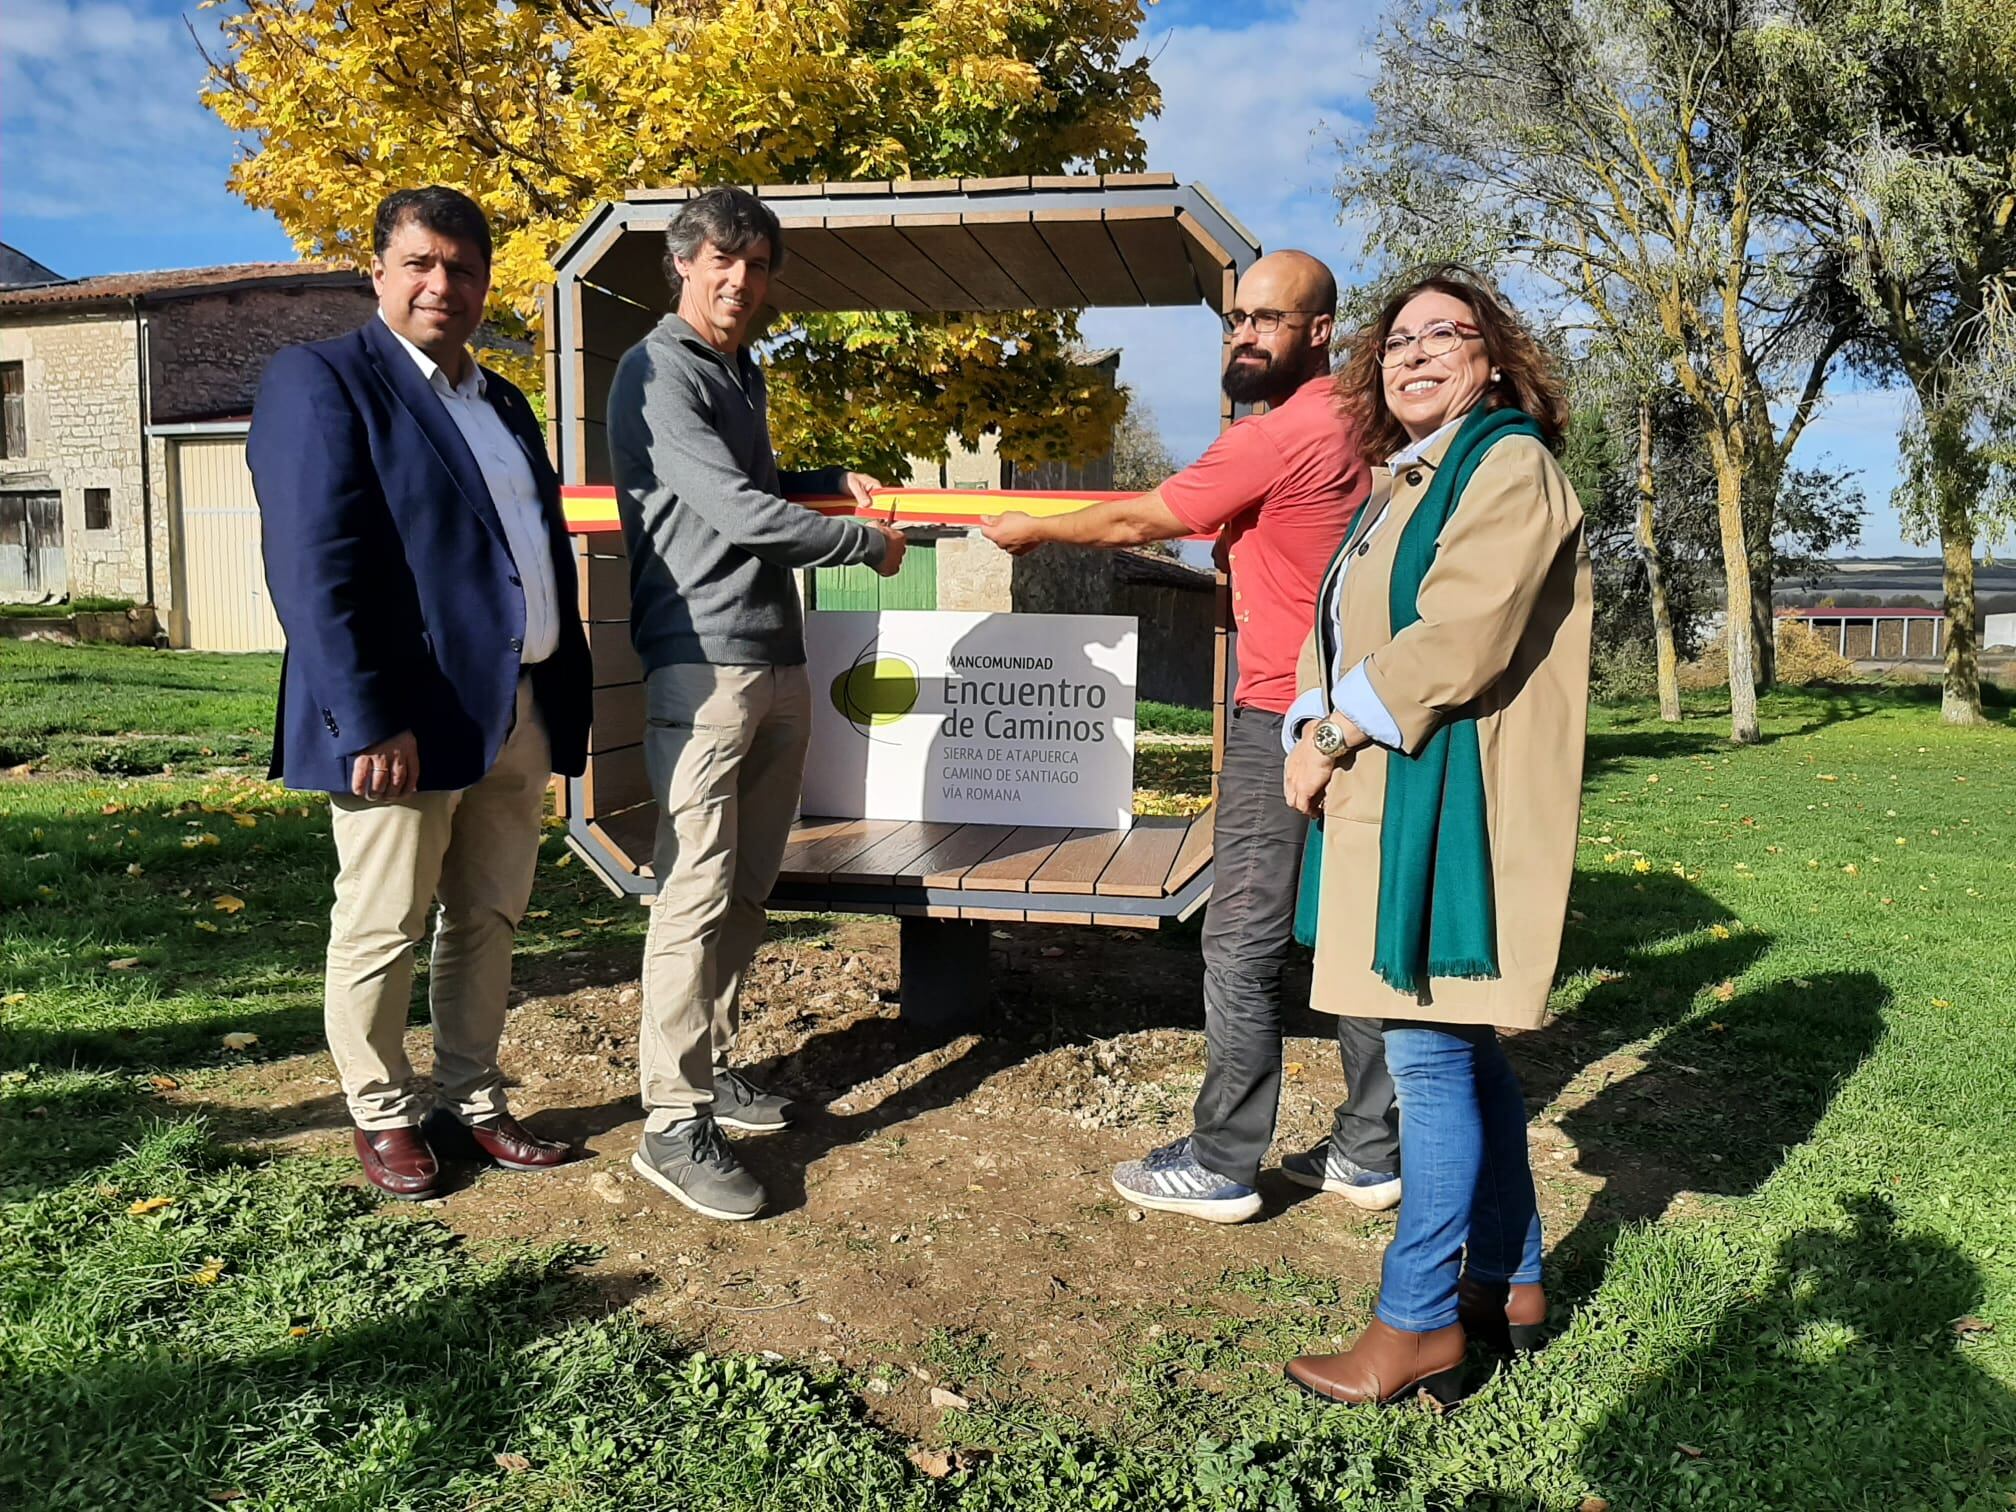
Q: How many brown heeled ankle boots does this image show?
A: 2